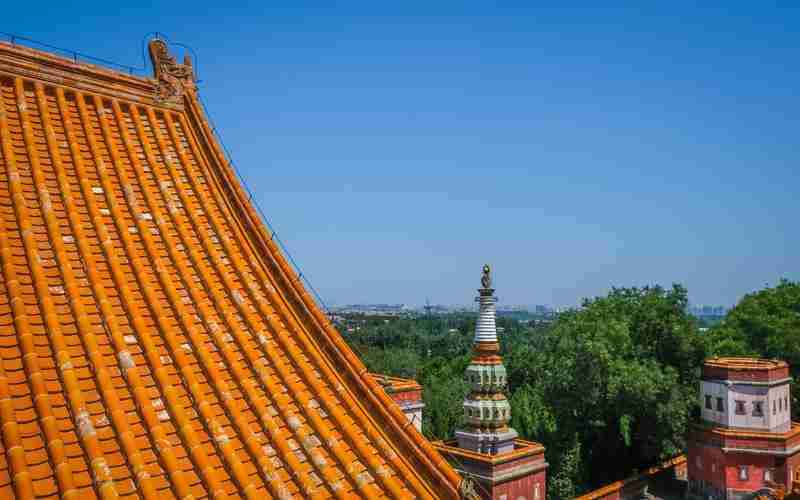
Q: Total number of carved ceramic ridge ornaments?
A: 1